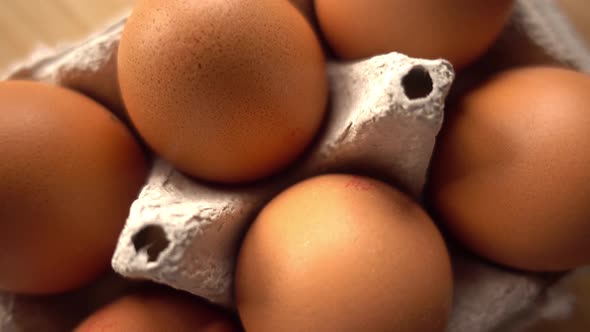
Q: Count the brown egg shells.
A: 6